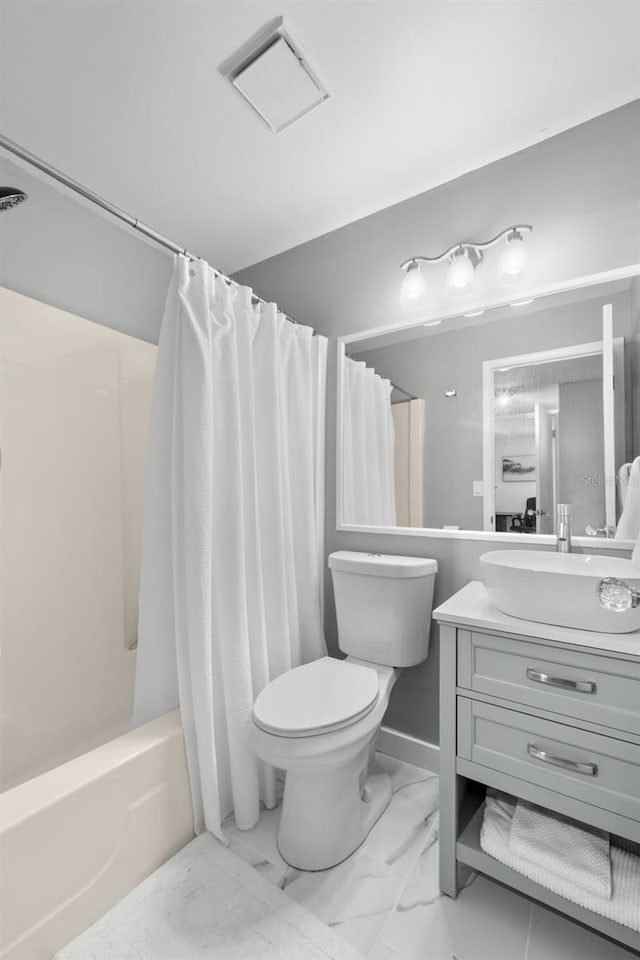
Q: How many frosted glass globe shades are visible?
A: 3